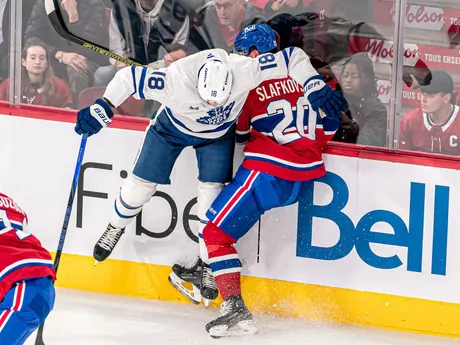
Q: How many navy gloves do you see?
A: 2